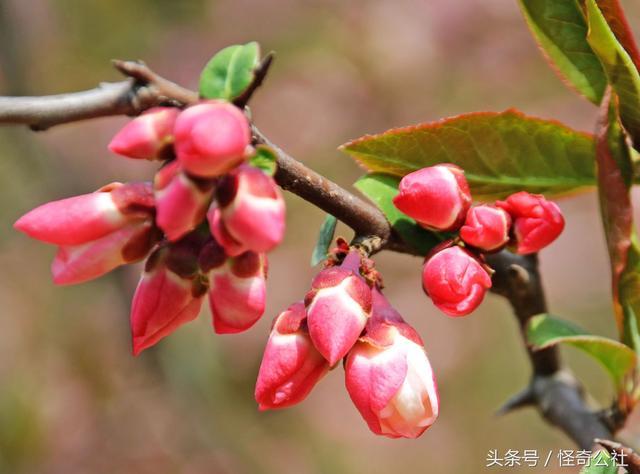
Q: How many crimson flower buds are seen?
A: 15